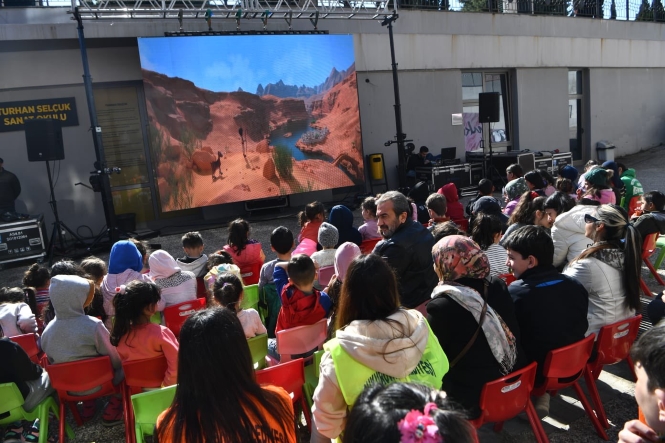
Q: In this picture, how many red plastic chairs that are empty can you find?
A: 1